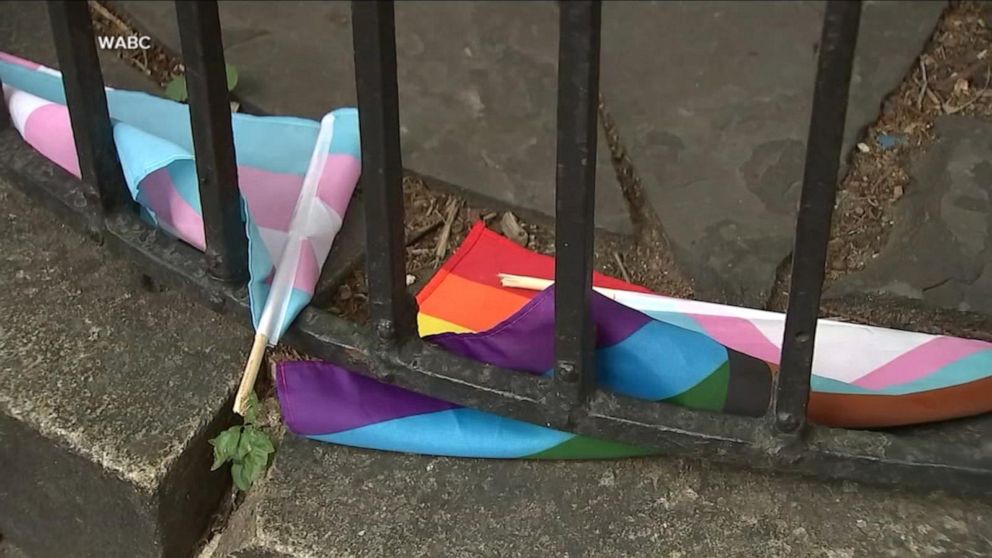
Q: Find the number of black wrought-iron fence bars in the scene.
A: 5